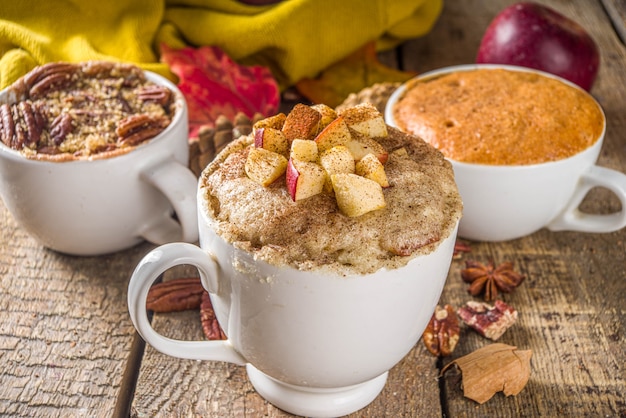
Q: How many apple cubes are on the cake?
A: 13